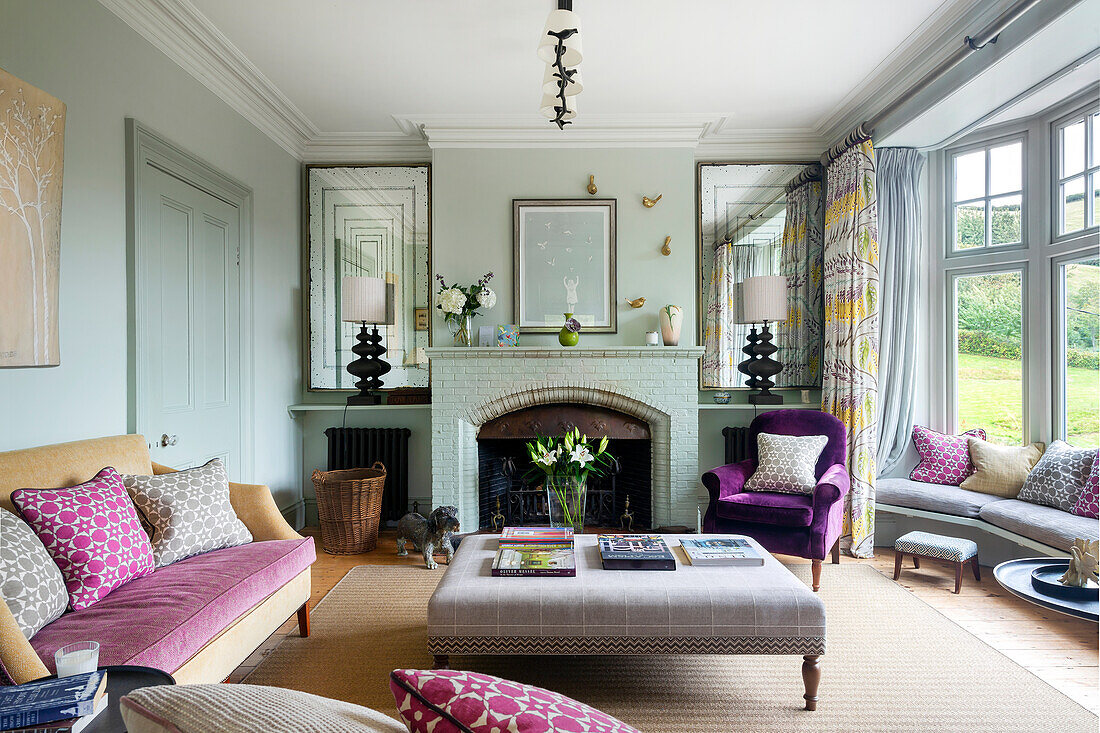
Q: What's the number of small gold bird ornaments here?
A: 4